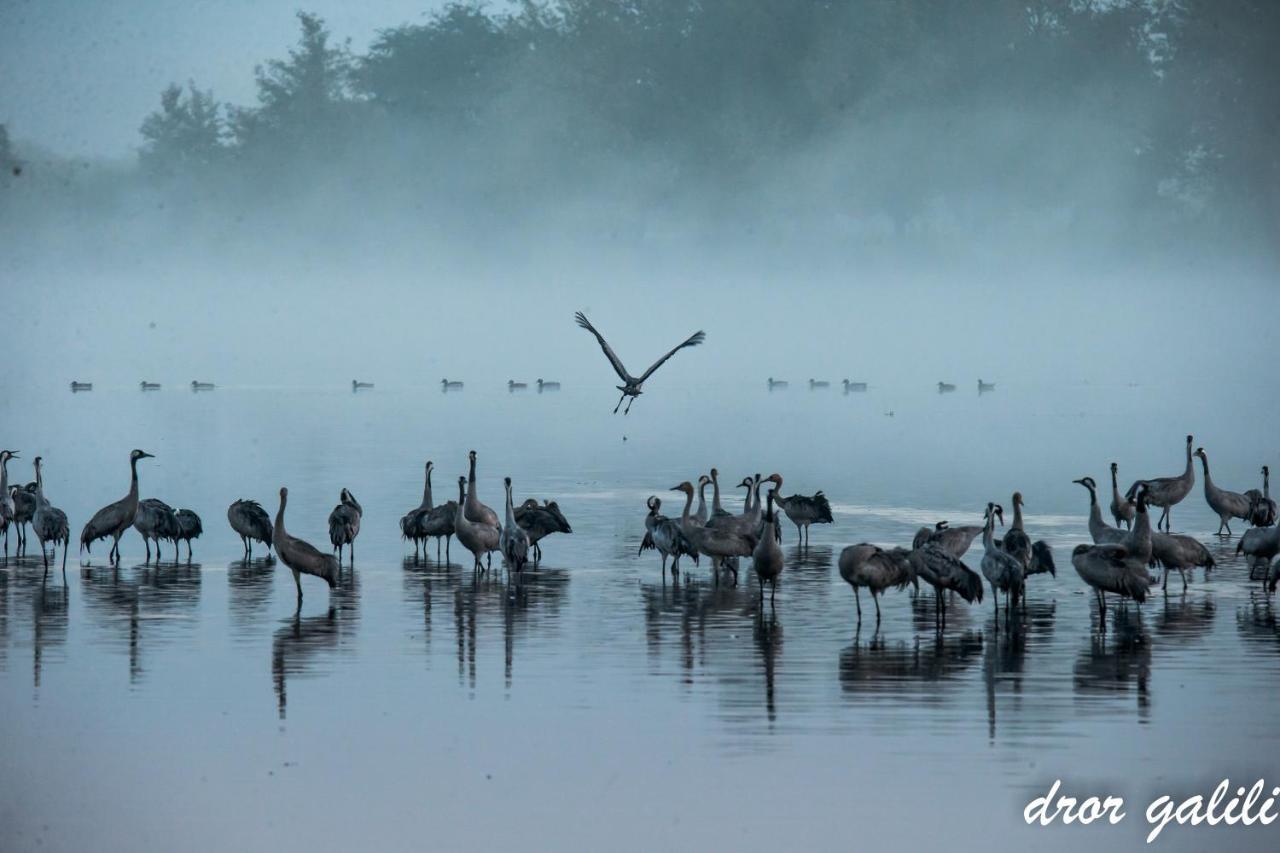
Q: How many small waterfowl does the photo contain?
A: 12